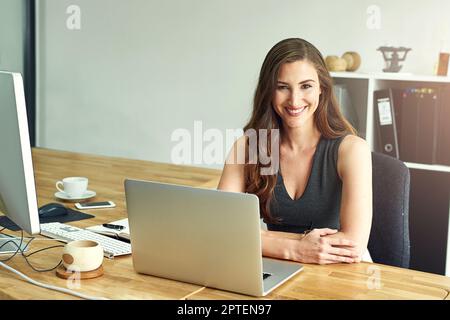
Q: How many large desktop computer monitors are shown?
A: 1